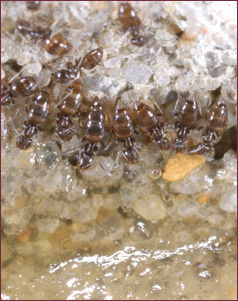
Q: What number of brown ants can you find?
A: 12